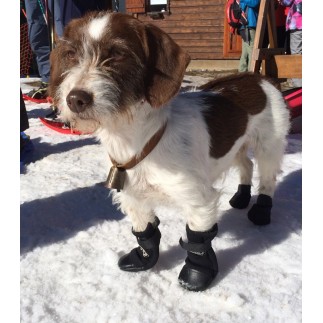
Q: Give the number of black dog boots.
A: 4